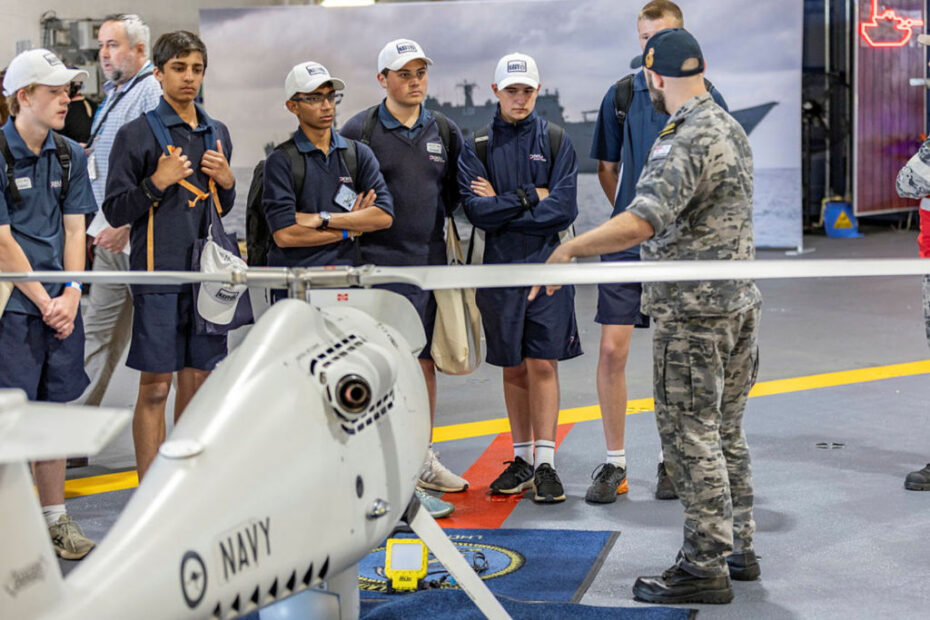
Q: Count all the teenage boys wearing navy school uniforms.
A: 6